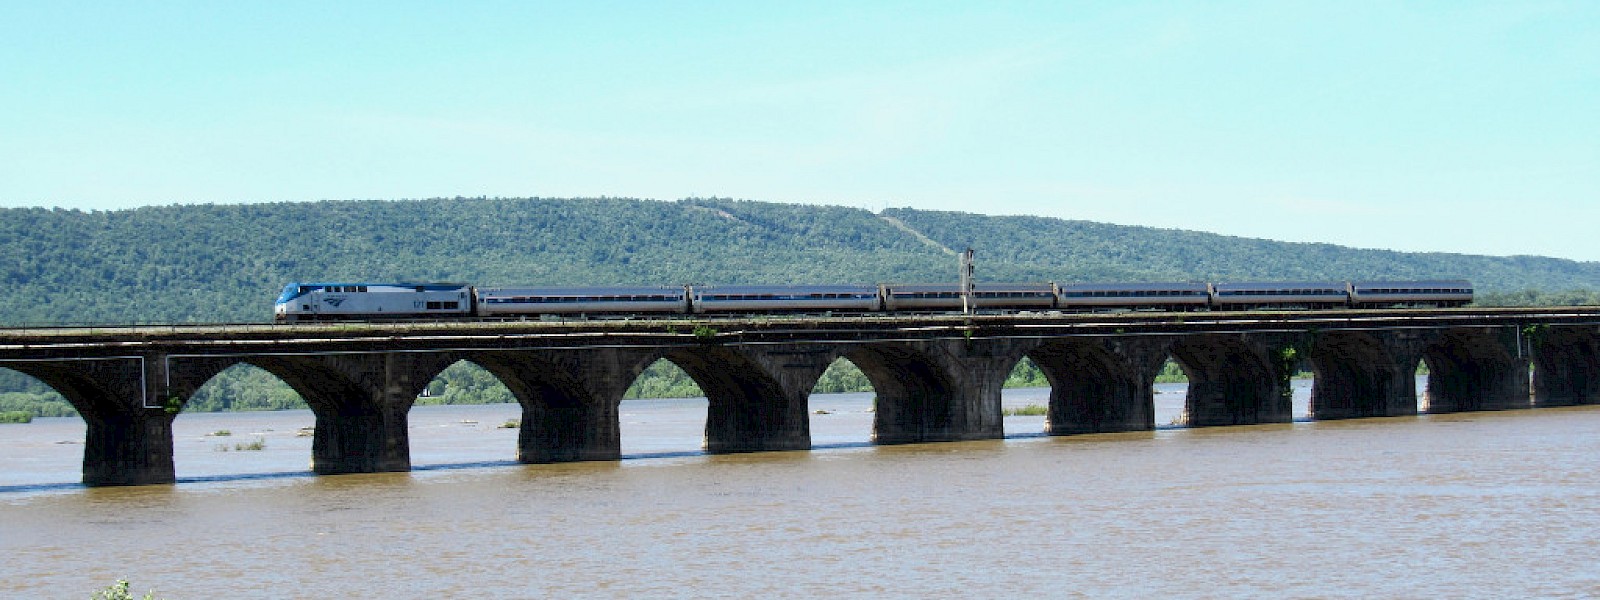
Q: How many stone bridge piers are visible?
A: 10